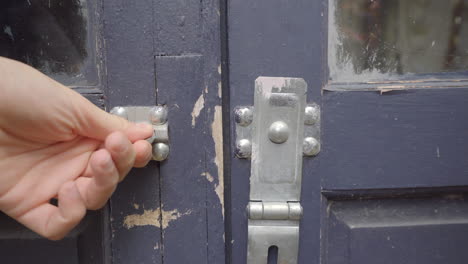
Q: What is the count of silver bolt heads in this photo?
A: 8